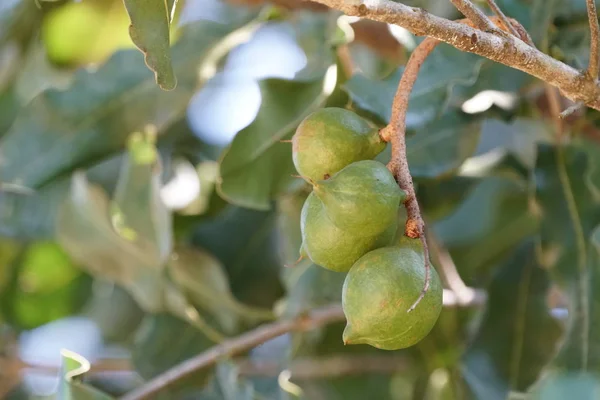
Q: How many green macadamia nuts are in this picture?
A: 4